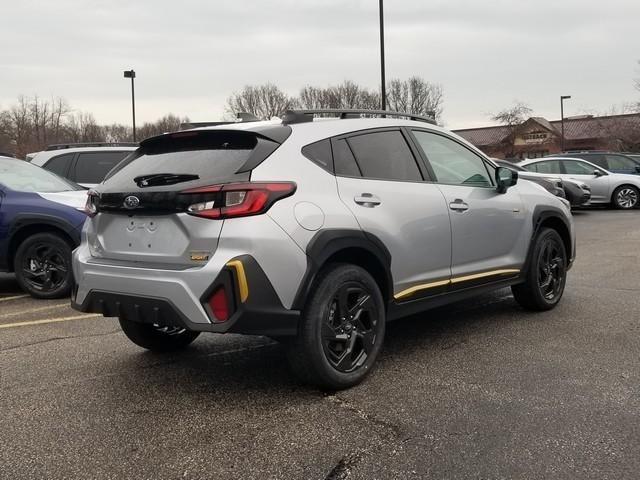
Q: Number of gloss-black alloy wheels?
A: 3